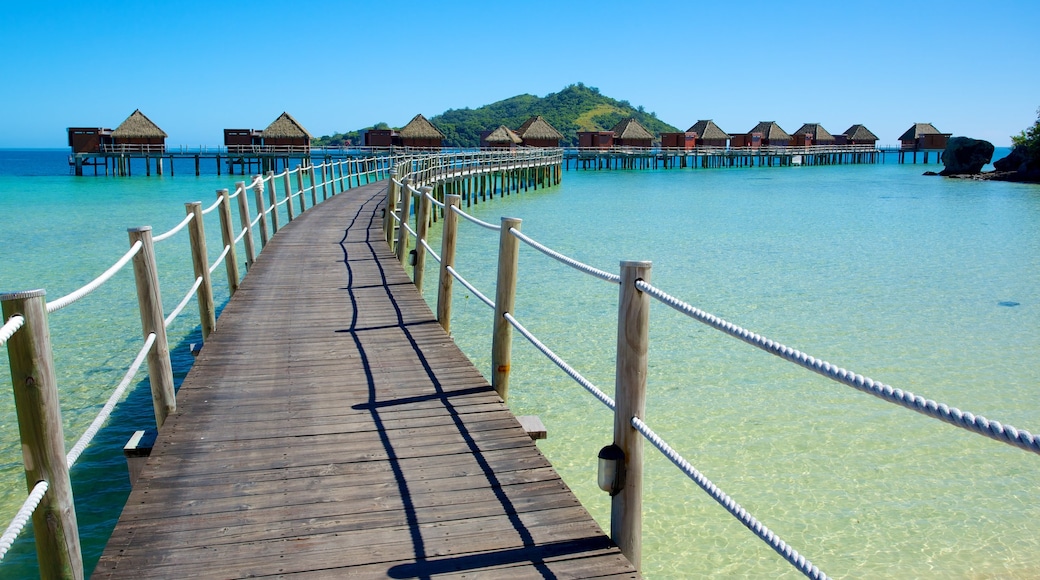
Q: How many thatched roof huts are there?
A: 11